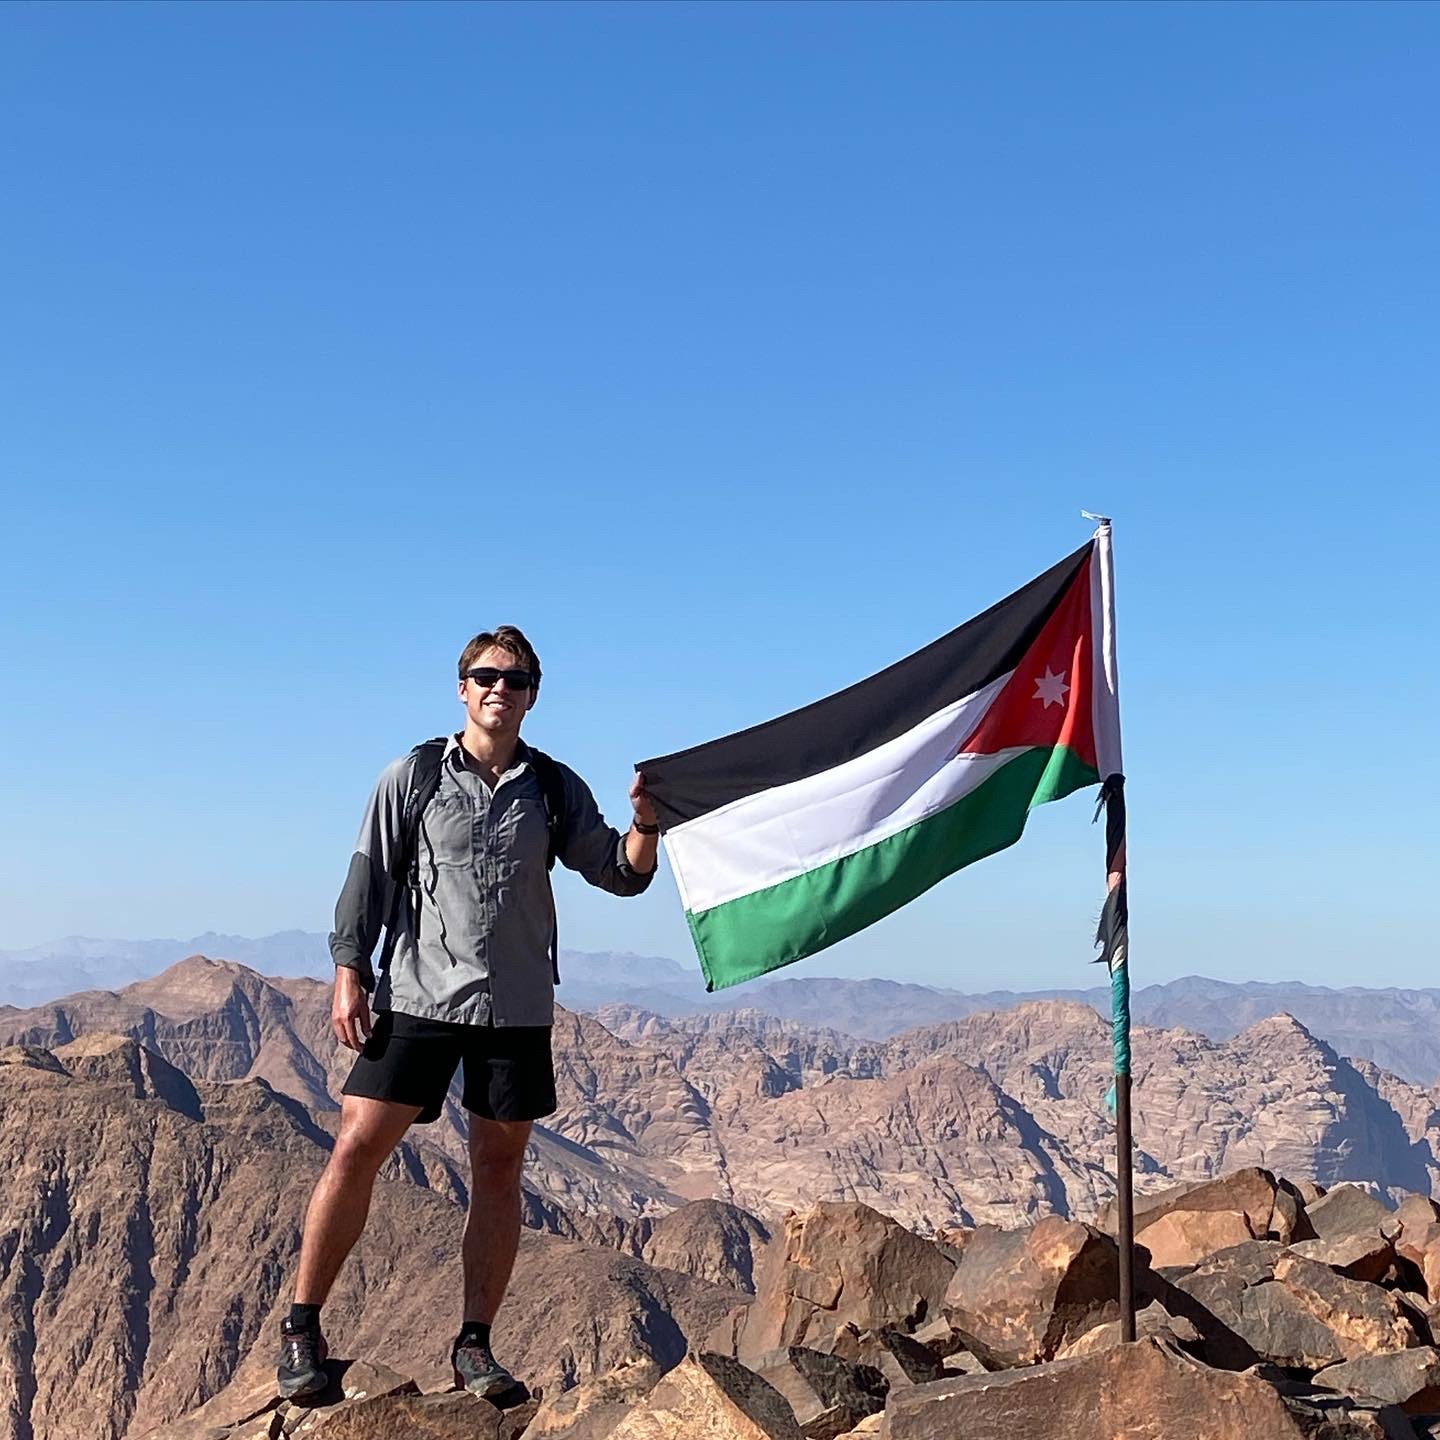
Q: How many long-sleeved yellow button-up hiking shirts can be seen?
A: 0